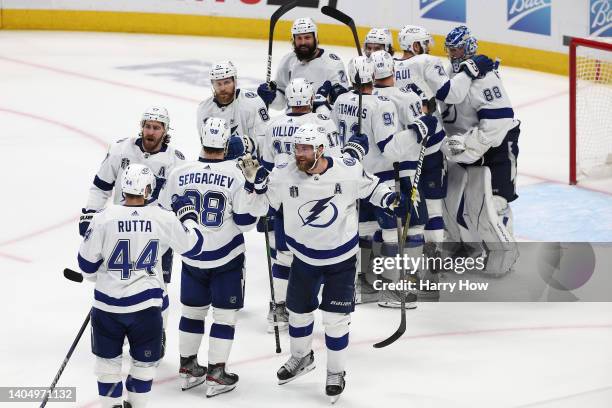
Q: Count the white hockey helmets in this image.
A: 11